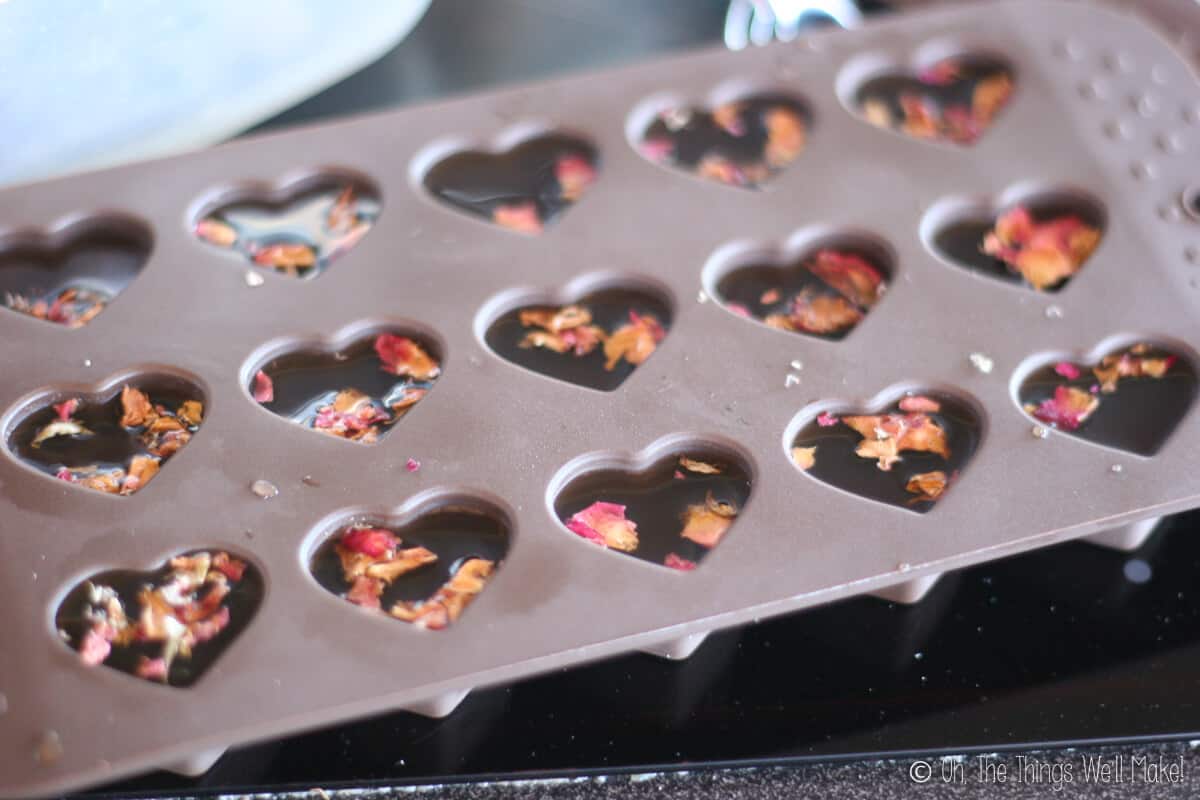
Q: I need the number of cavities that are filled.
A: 15